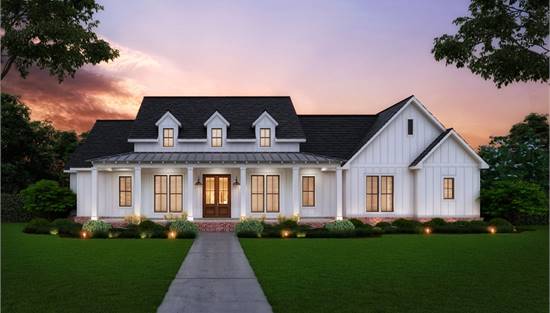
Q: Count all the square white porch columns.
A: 6